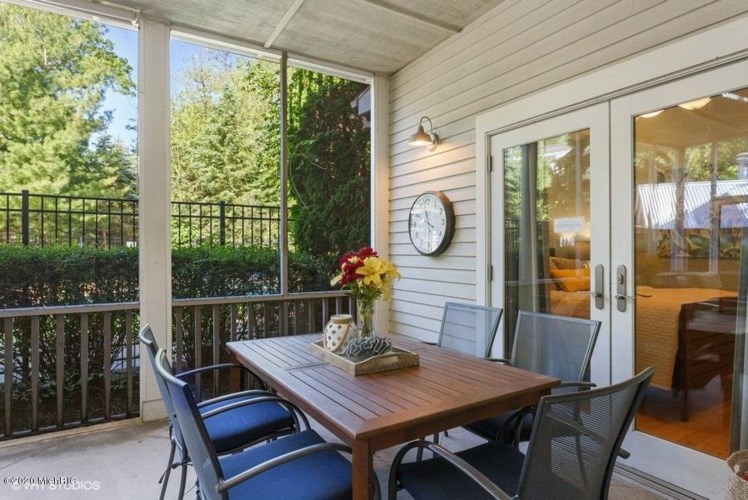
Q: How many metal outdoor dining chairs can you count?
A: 5